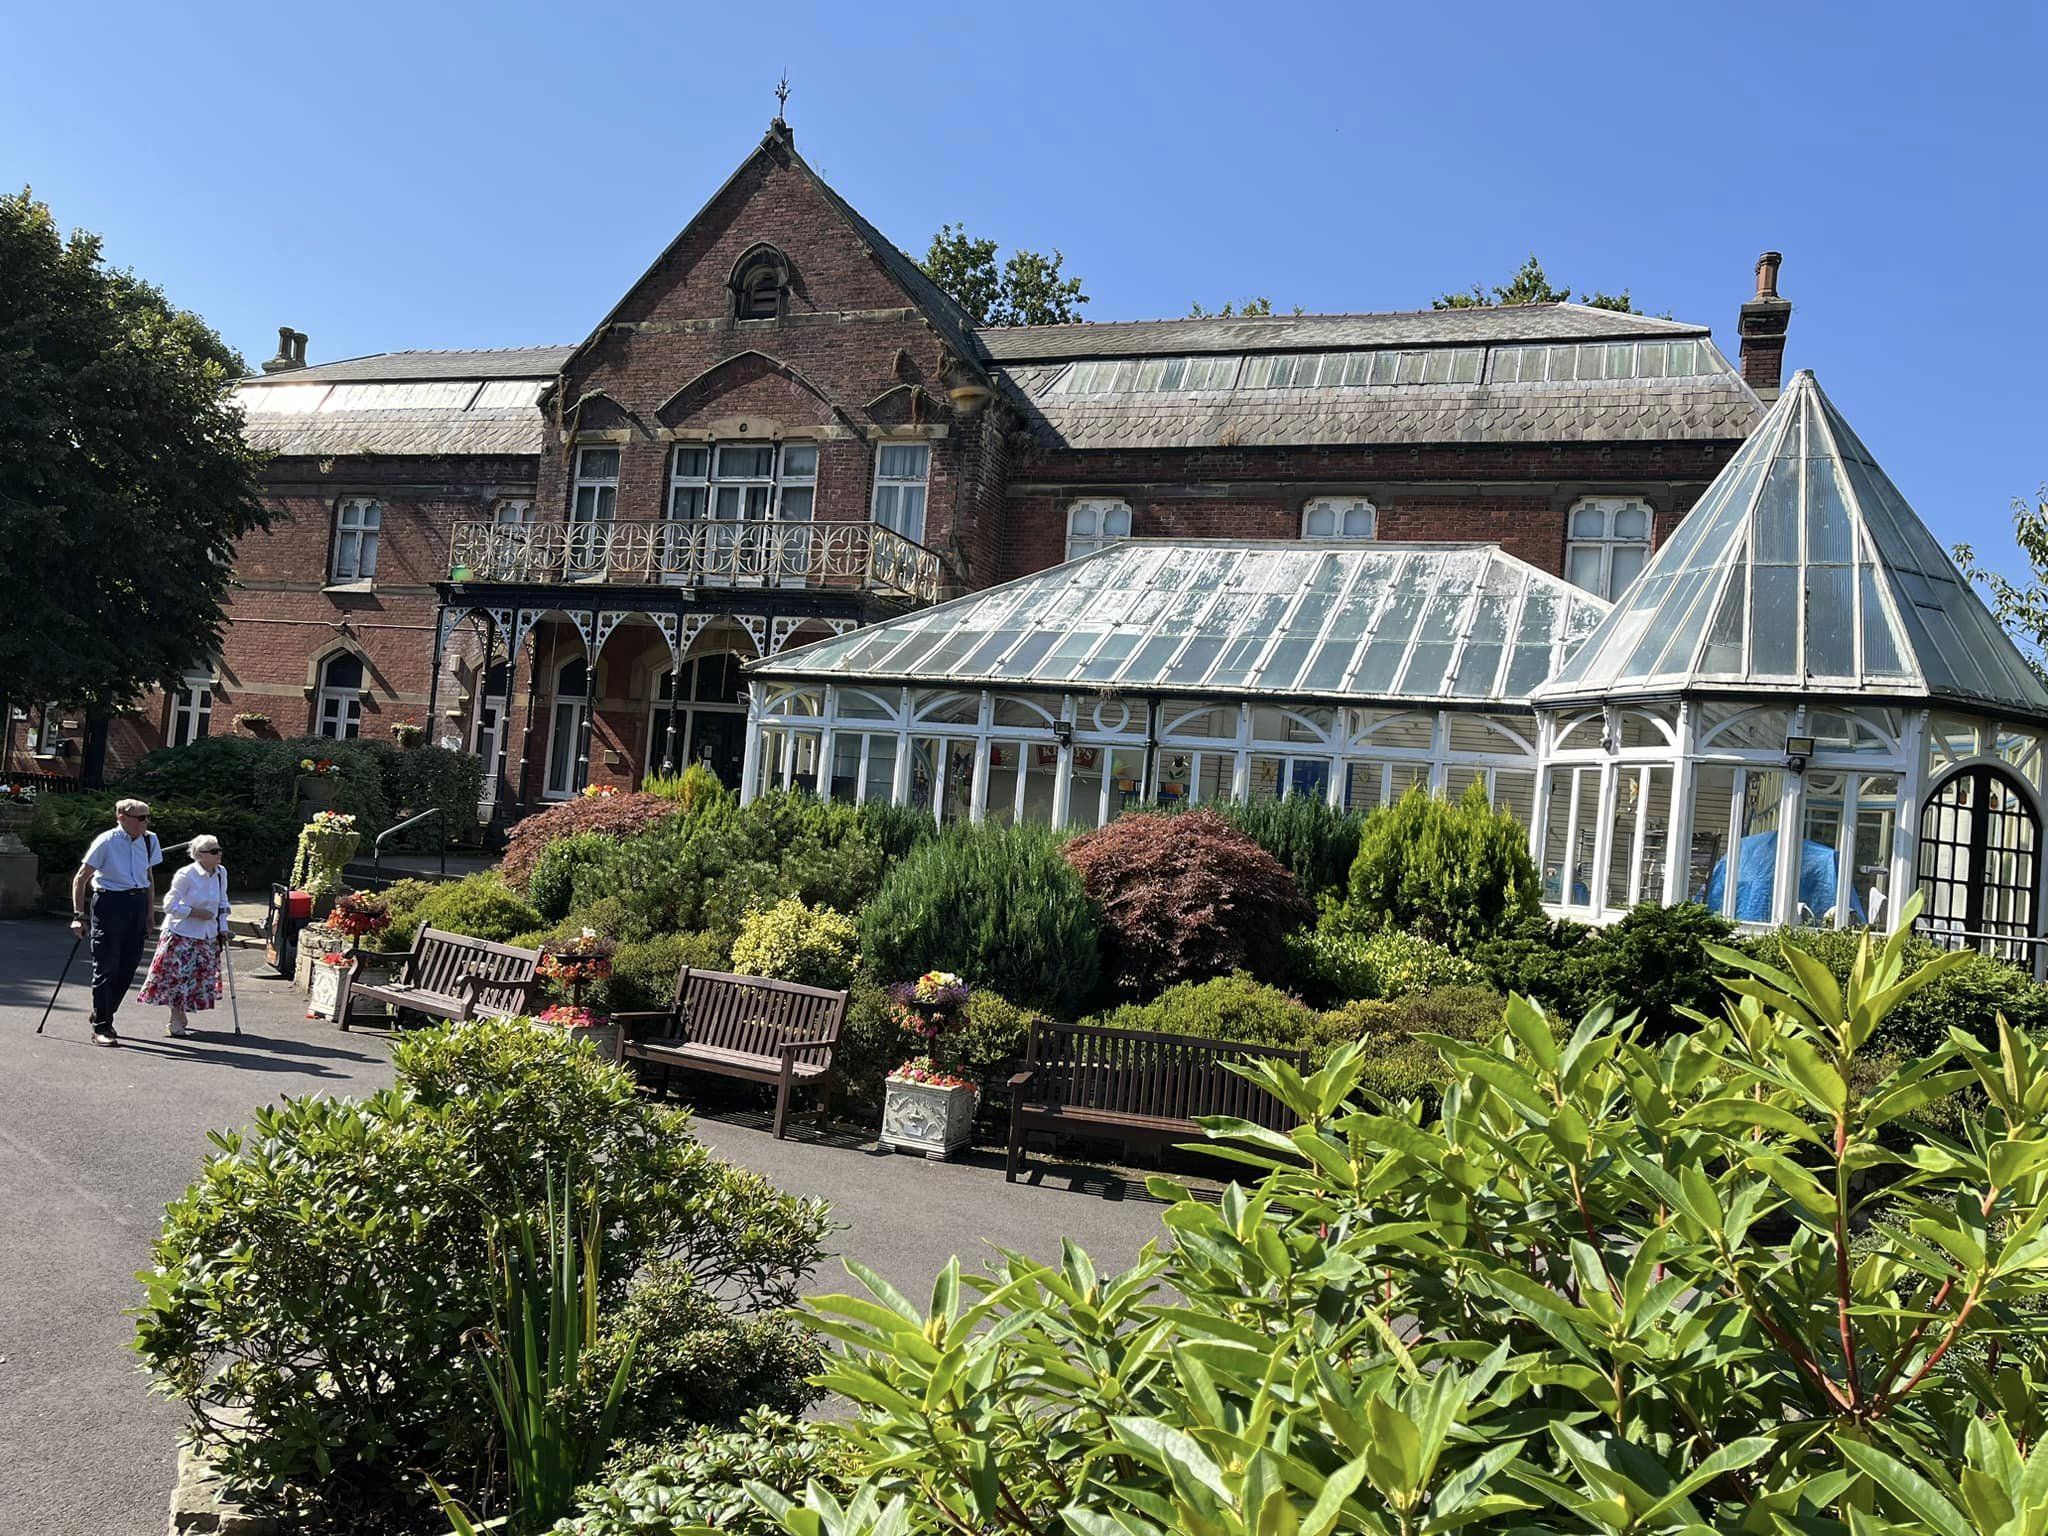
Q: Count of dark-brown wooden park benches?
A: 3